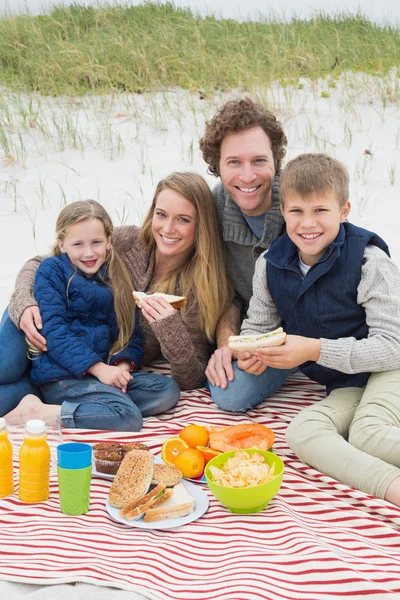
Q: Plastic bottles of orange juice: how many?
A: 2